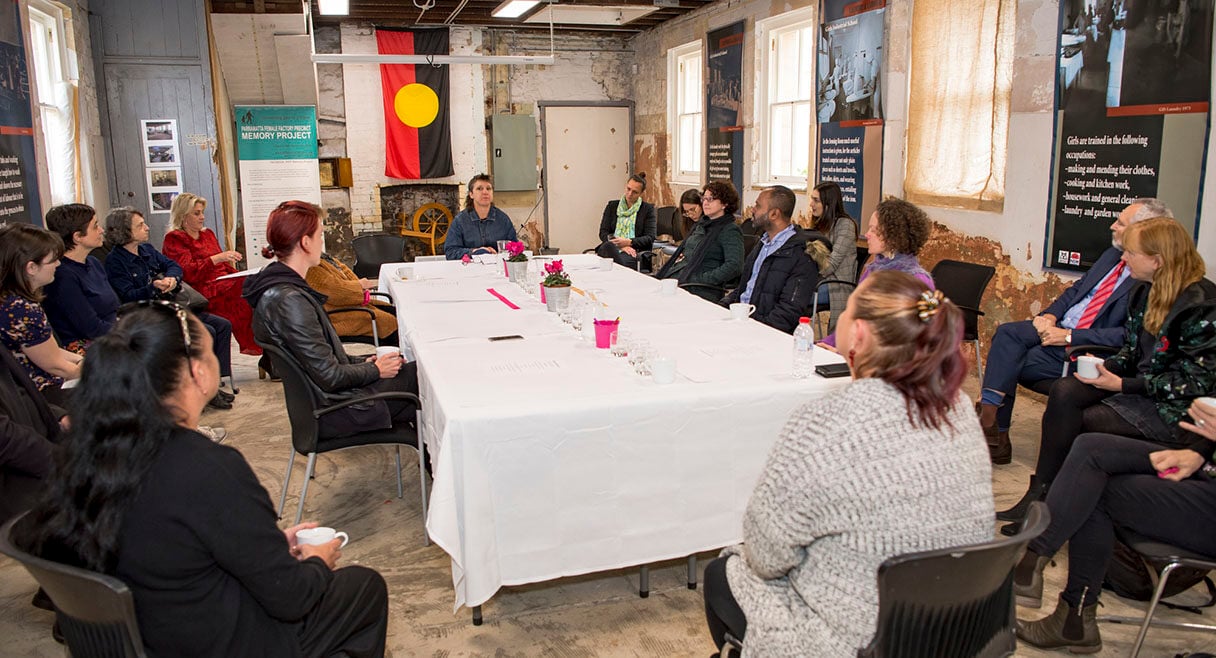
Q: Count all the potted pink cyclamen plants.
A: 2